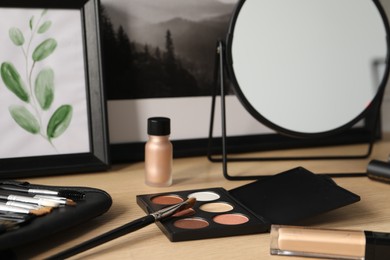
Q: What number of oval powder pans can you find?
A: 6